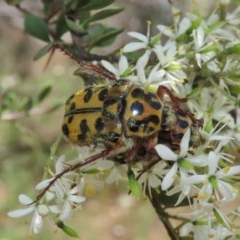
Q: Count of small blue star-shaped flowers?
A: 0